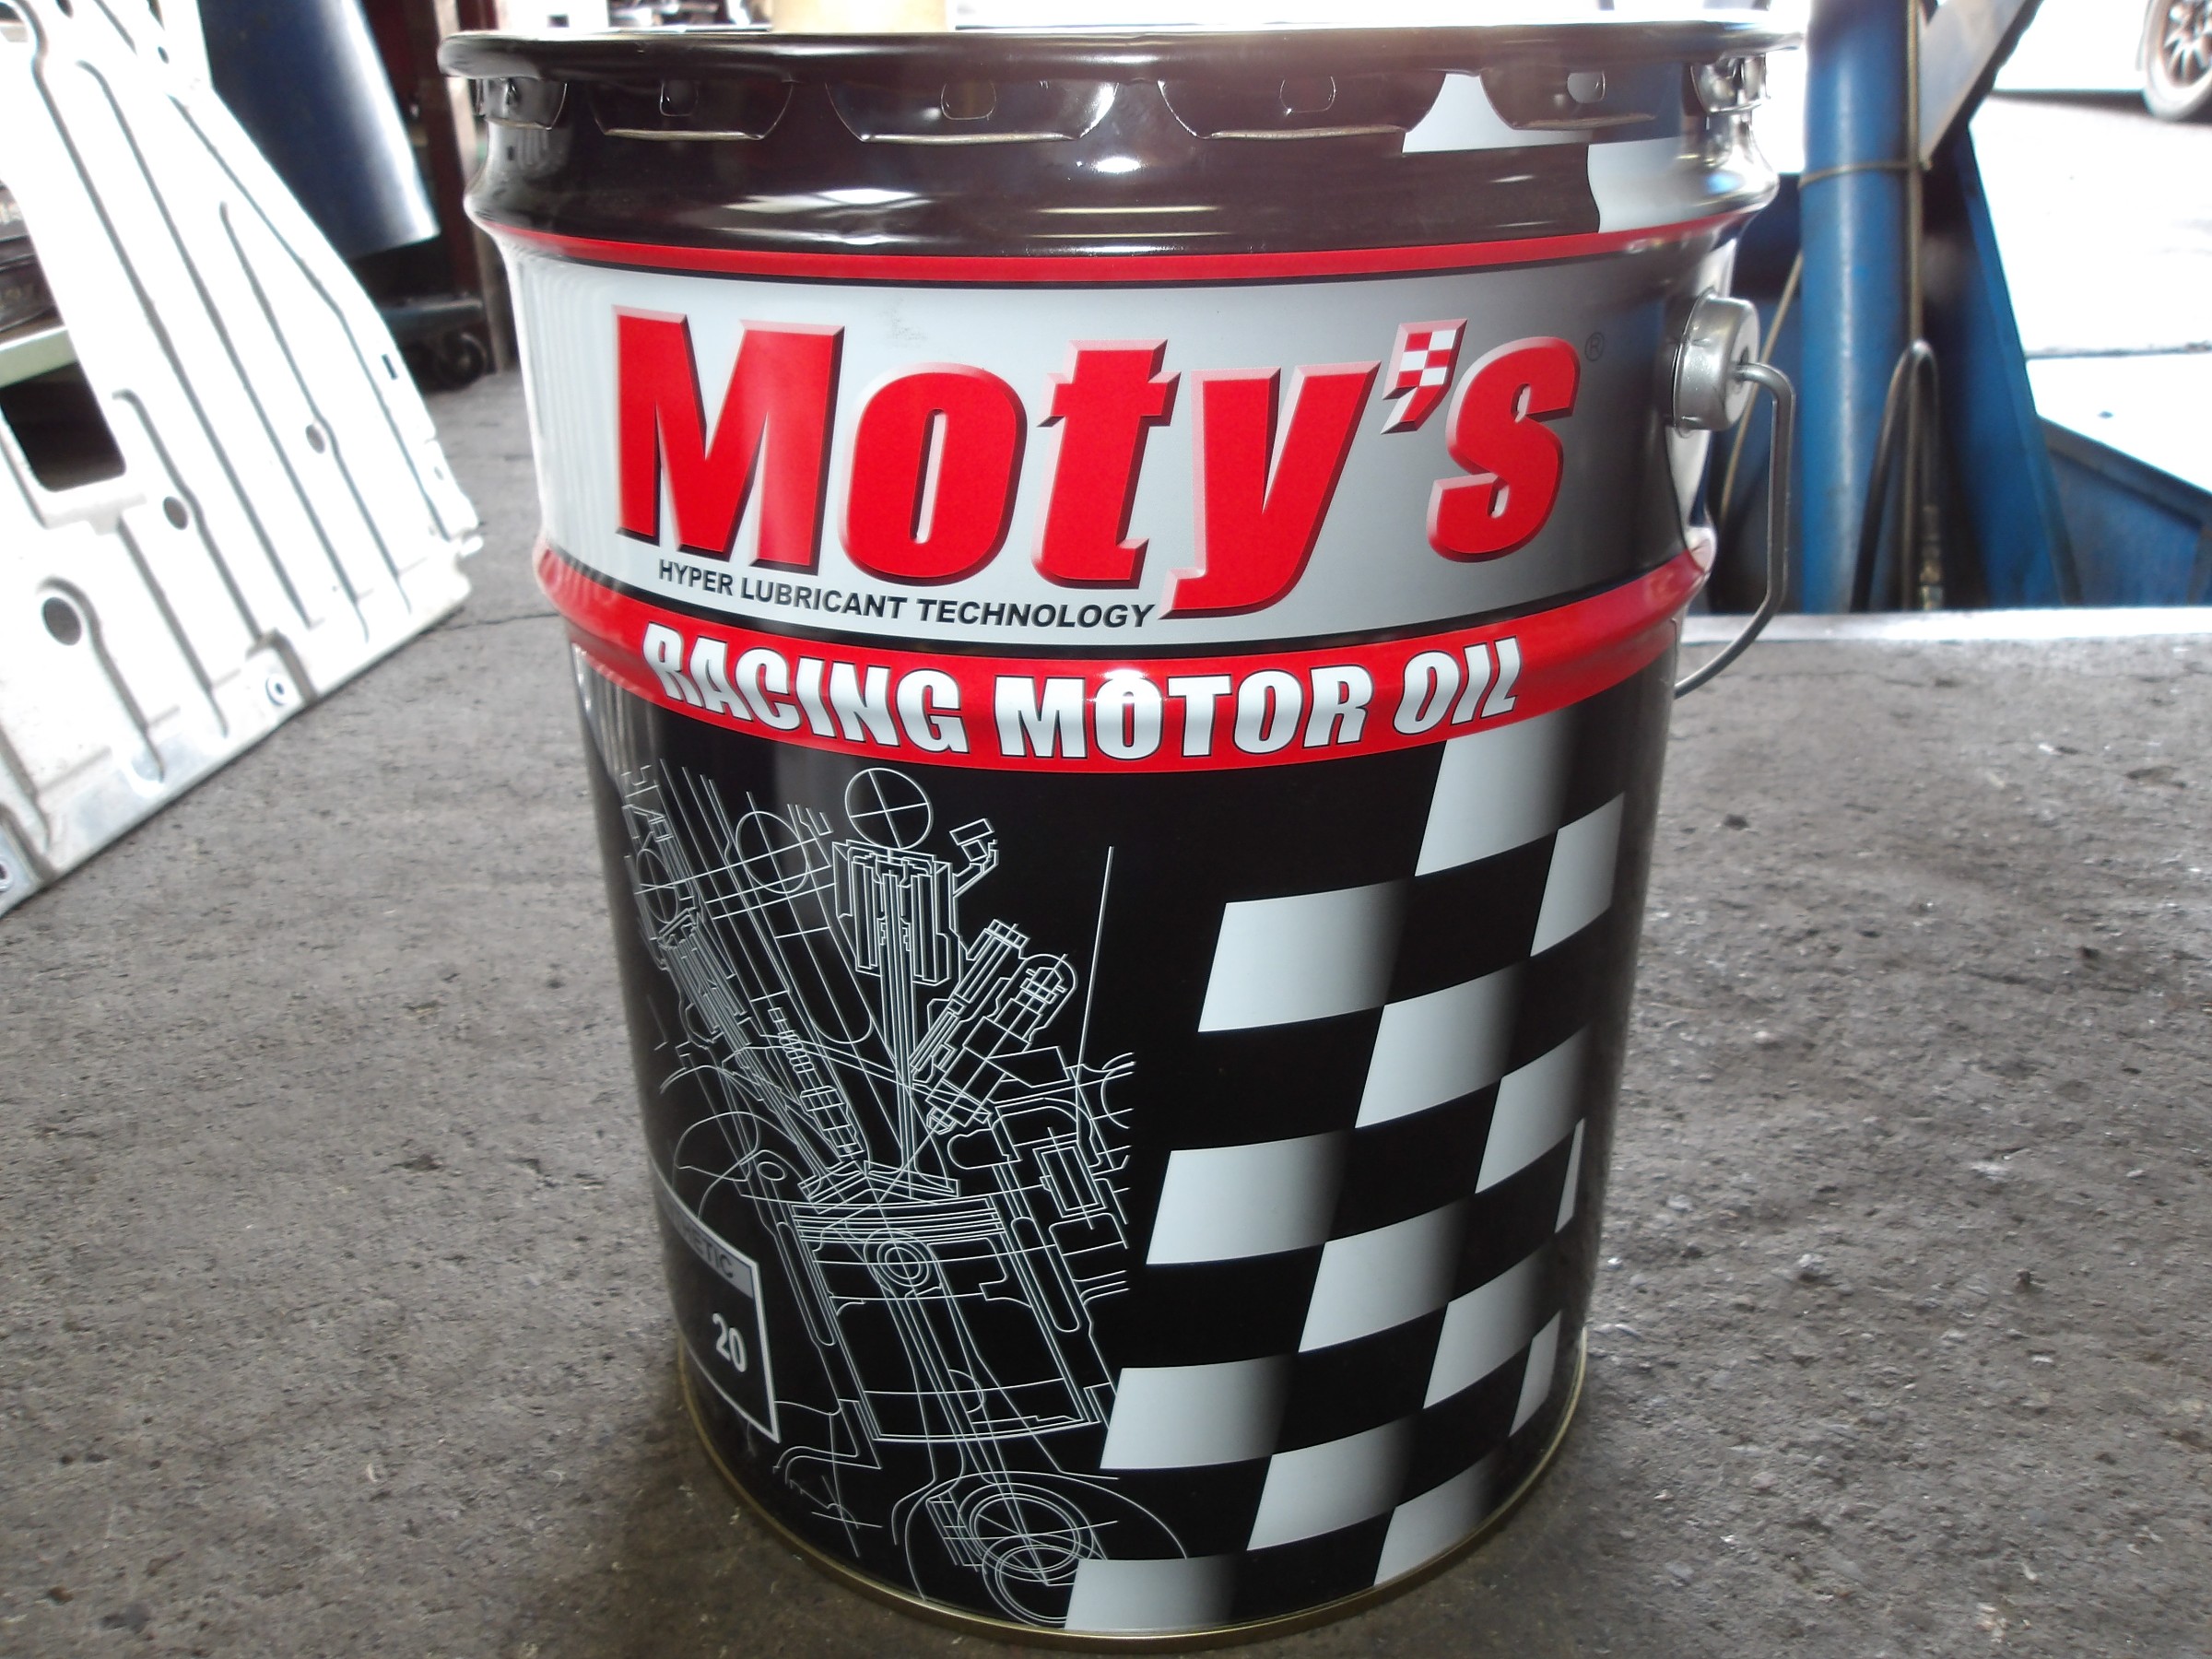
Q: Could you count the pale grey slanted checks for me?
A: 14